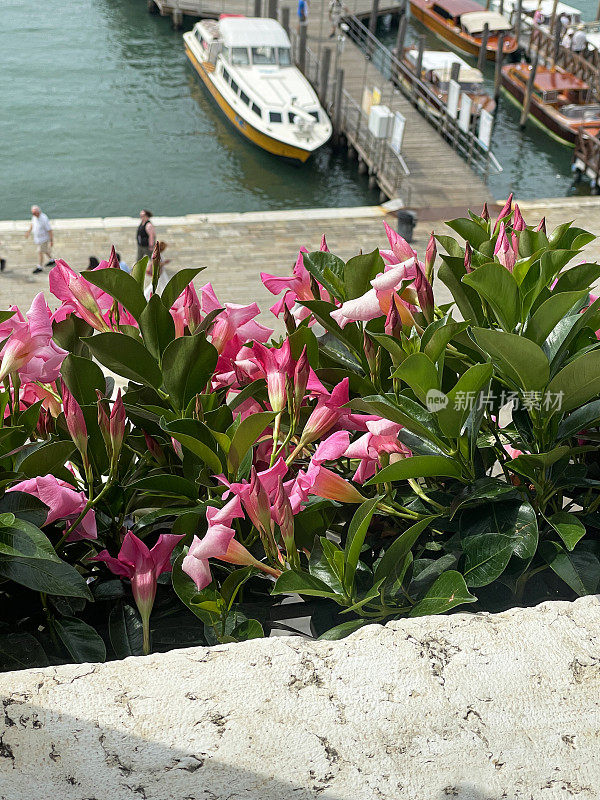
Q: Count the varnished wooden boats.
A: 3